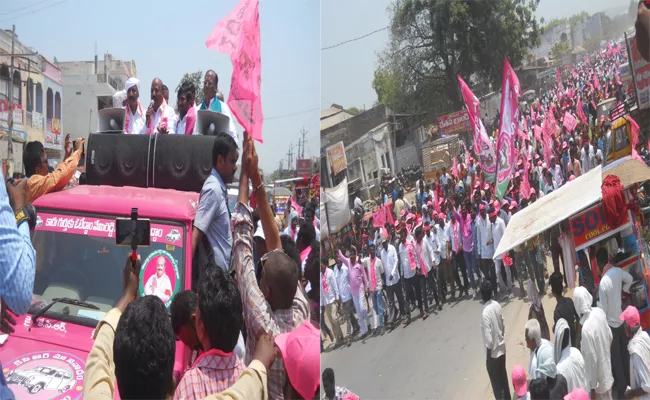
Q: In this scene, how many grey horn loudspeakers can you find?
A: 2